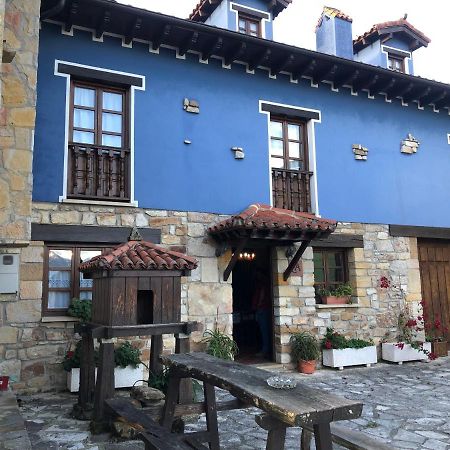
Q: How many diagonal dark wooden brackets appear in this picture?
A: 2